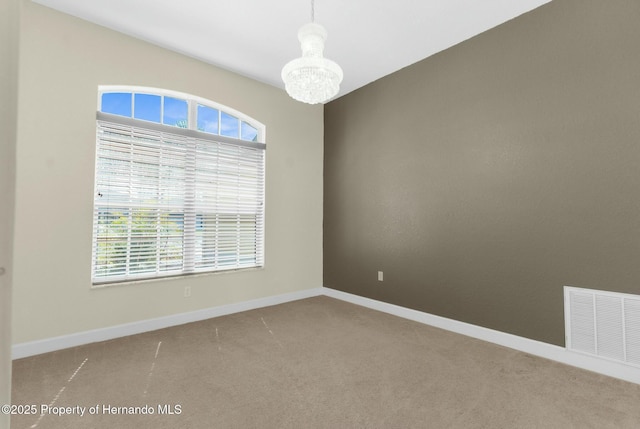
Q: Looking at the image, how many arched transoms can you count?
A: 1